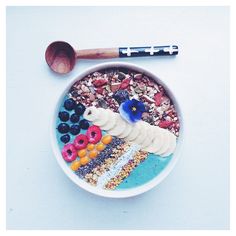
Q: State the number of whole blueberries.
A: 8